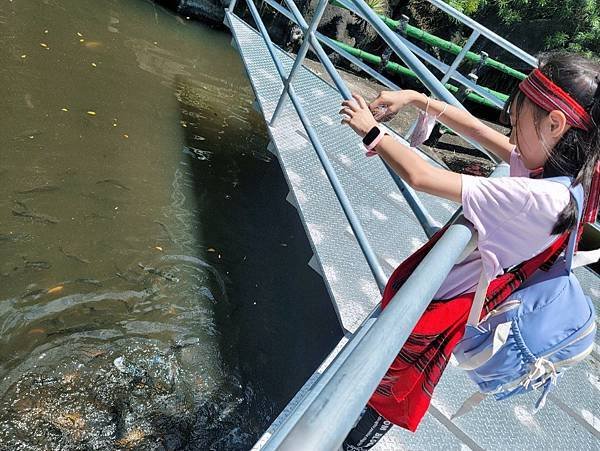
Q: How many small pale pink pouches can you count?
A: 1